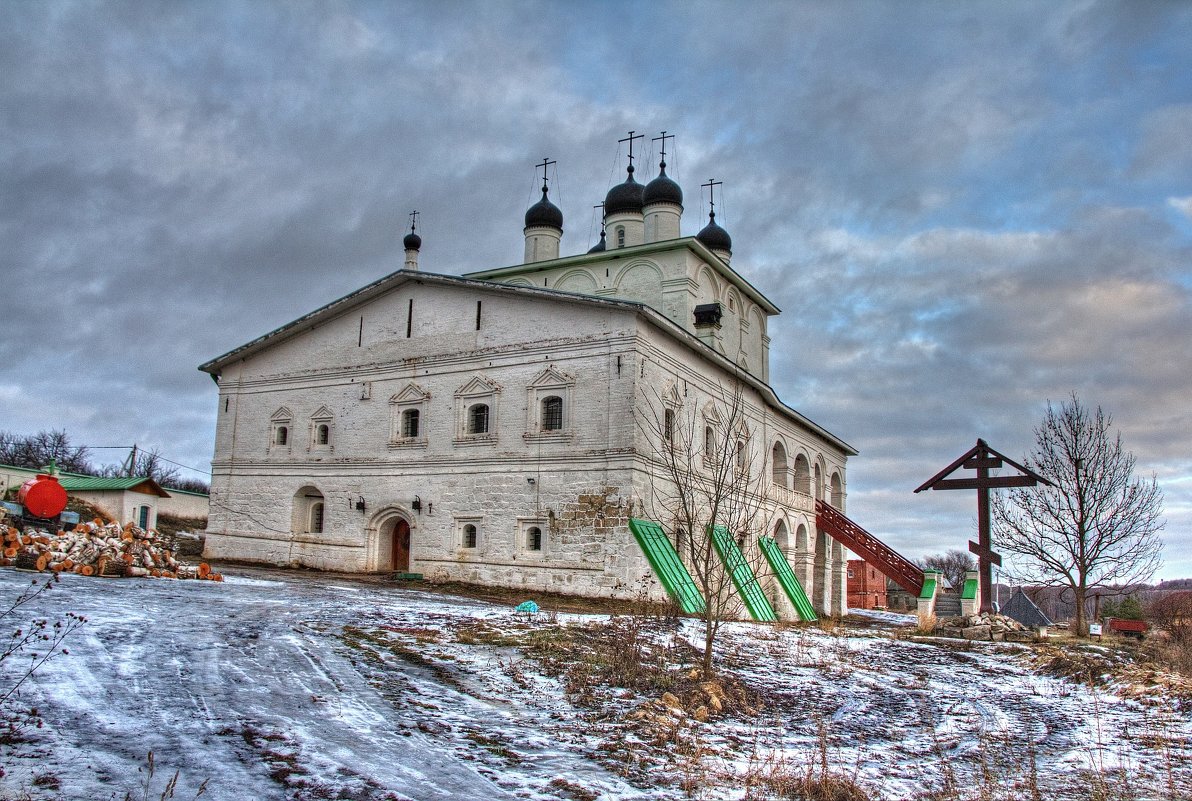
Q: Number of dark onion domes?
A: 6